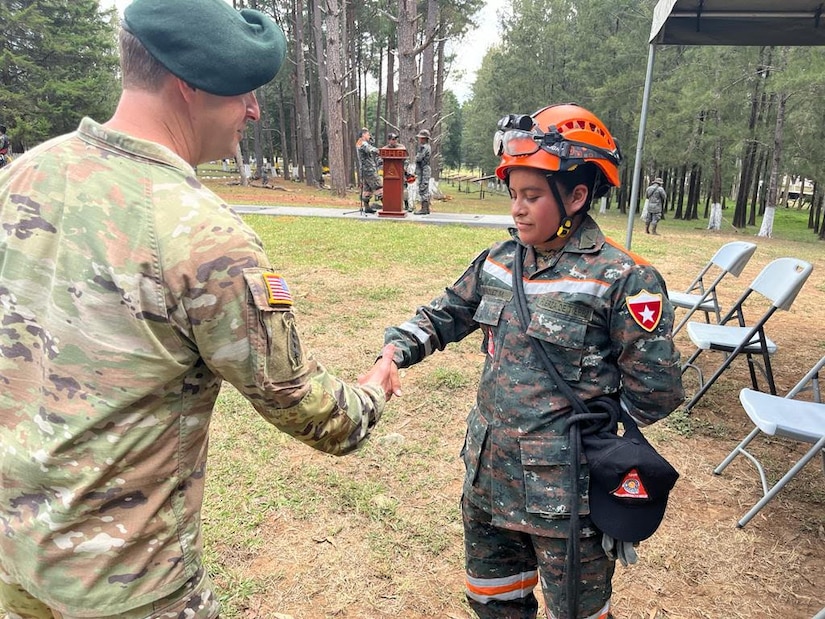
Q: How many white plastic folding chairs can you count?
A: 3